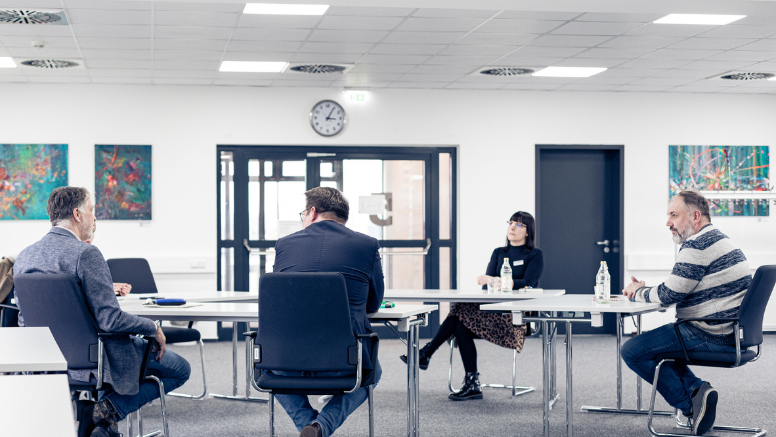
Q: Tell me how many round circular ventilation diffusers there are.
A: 5